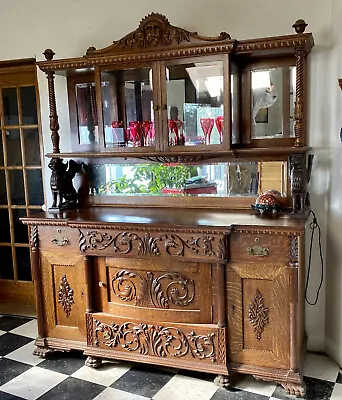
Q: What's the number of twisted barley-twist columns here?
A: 2